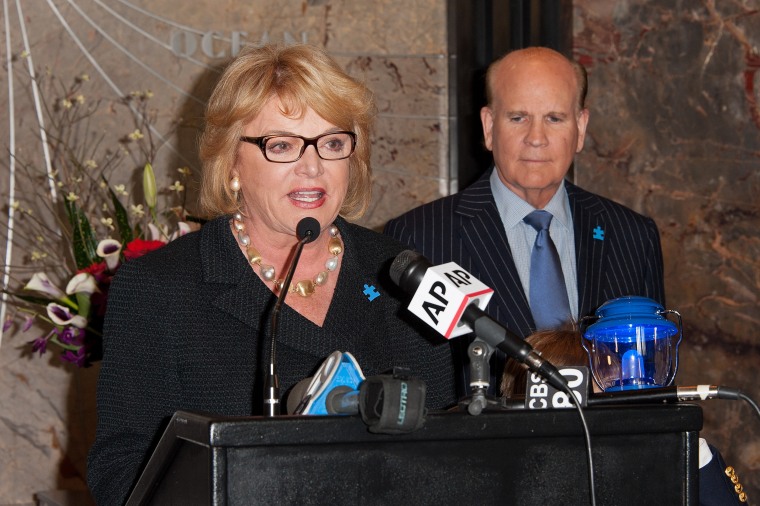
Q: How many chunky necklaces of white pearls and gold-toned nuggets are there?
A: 1